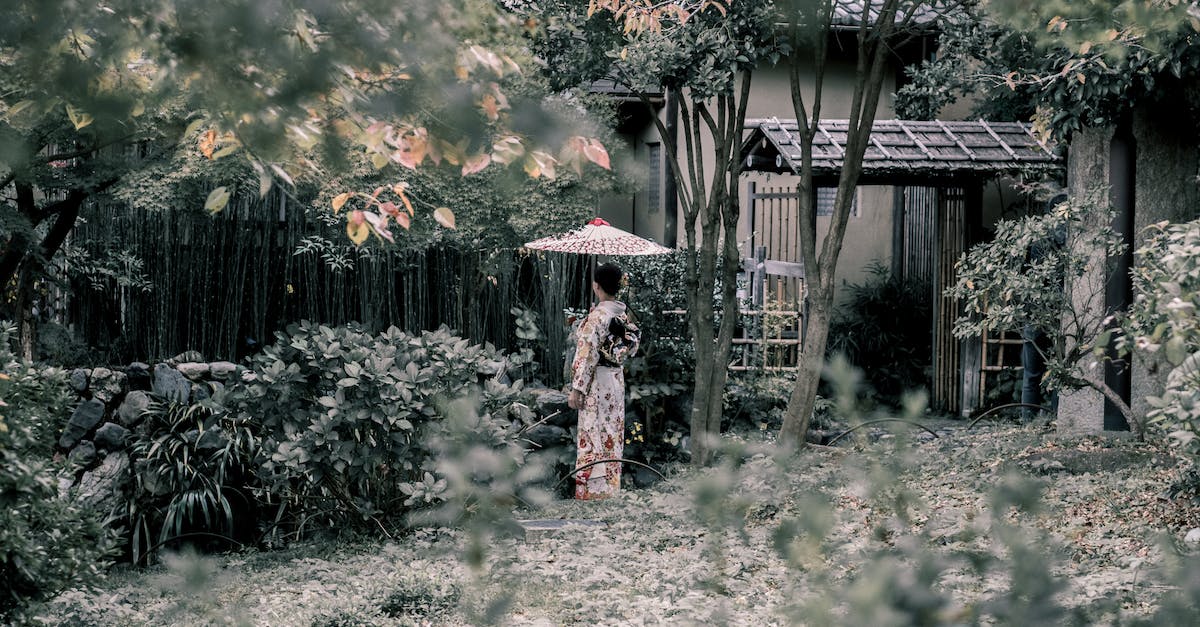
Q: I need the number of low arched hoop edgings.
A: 4